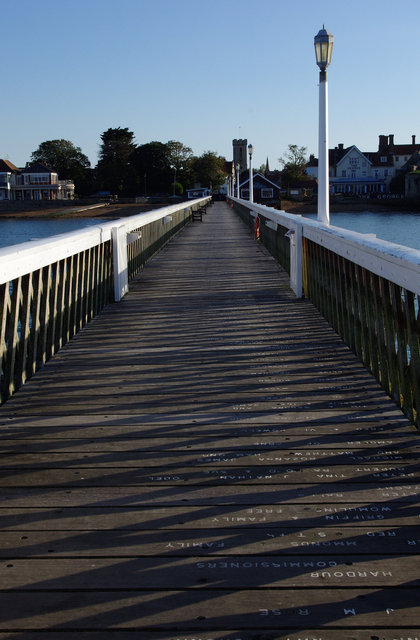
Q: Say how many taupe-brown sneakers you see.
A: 0